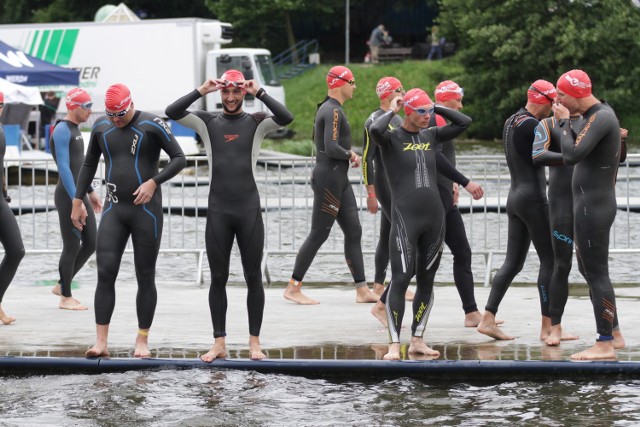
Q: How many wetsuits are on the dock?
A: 11